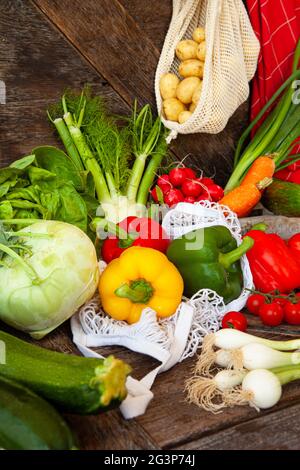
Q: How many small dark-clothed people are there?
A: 0